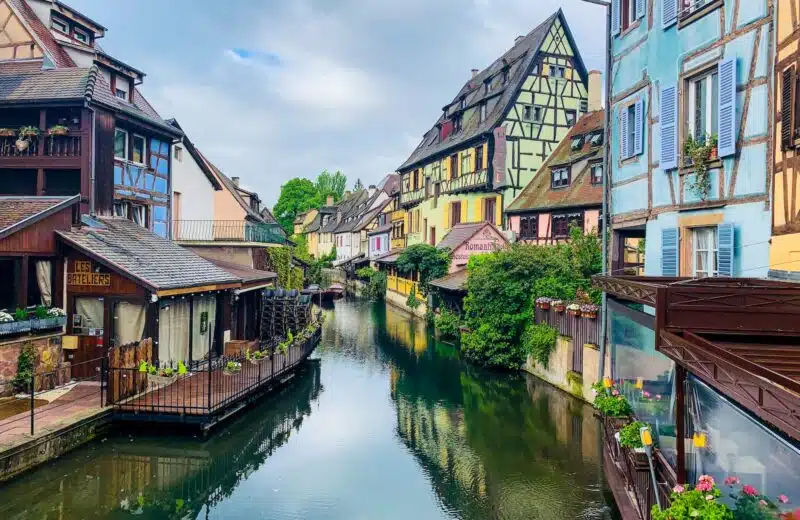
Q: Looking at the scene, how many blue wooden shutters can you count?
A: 9